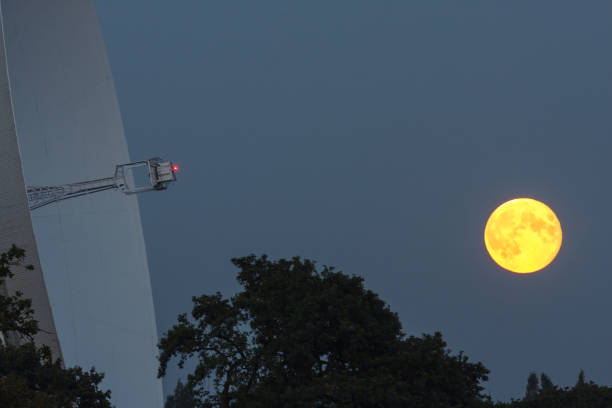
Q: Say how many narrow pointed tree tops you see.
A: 3